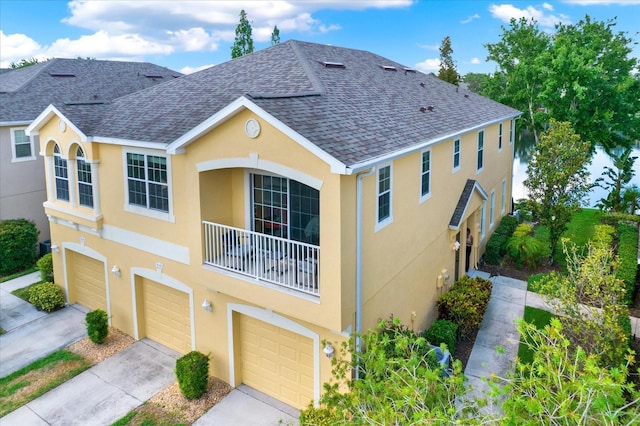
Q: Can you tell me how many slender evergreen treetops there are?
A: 3